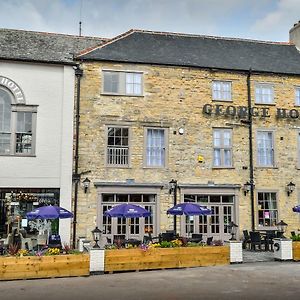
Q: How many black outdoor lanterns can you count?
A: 7